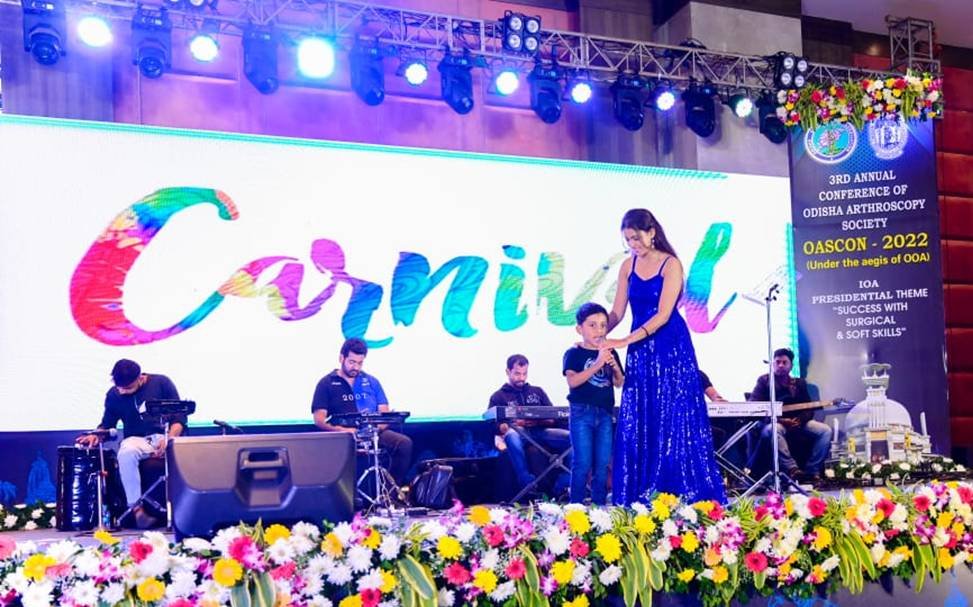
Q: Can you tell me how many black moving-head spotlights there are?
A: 9